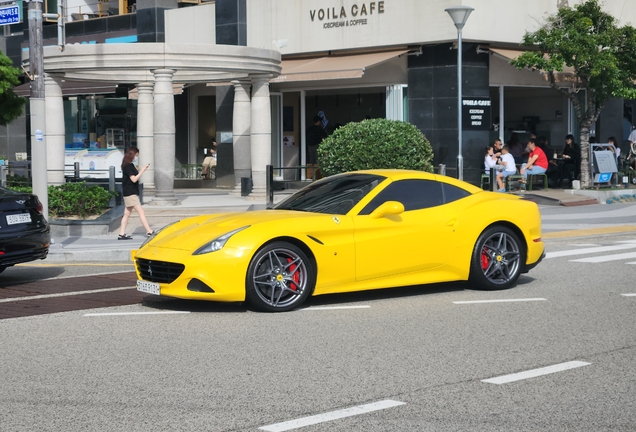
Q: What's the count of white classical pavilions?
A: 1